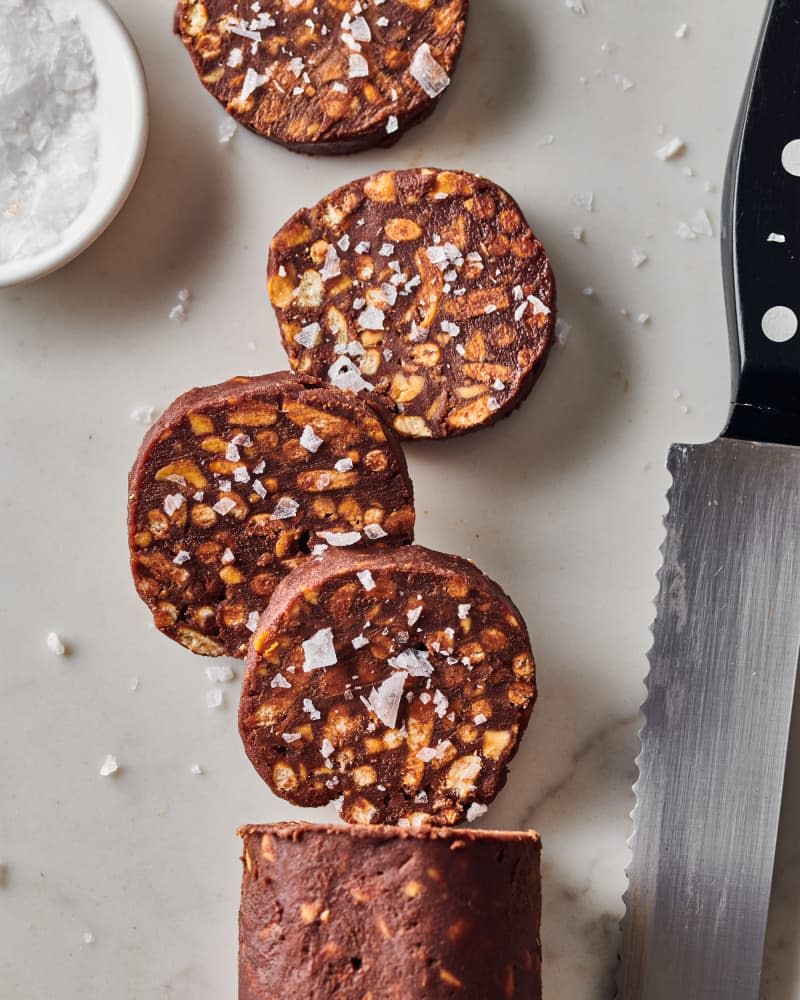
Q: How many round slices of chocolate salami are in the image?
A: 4